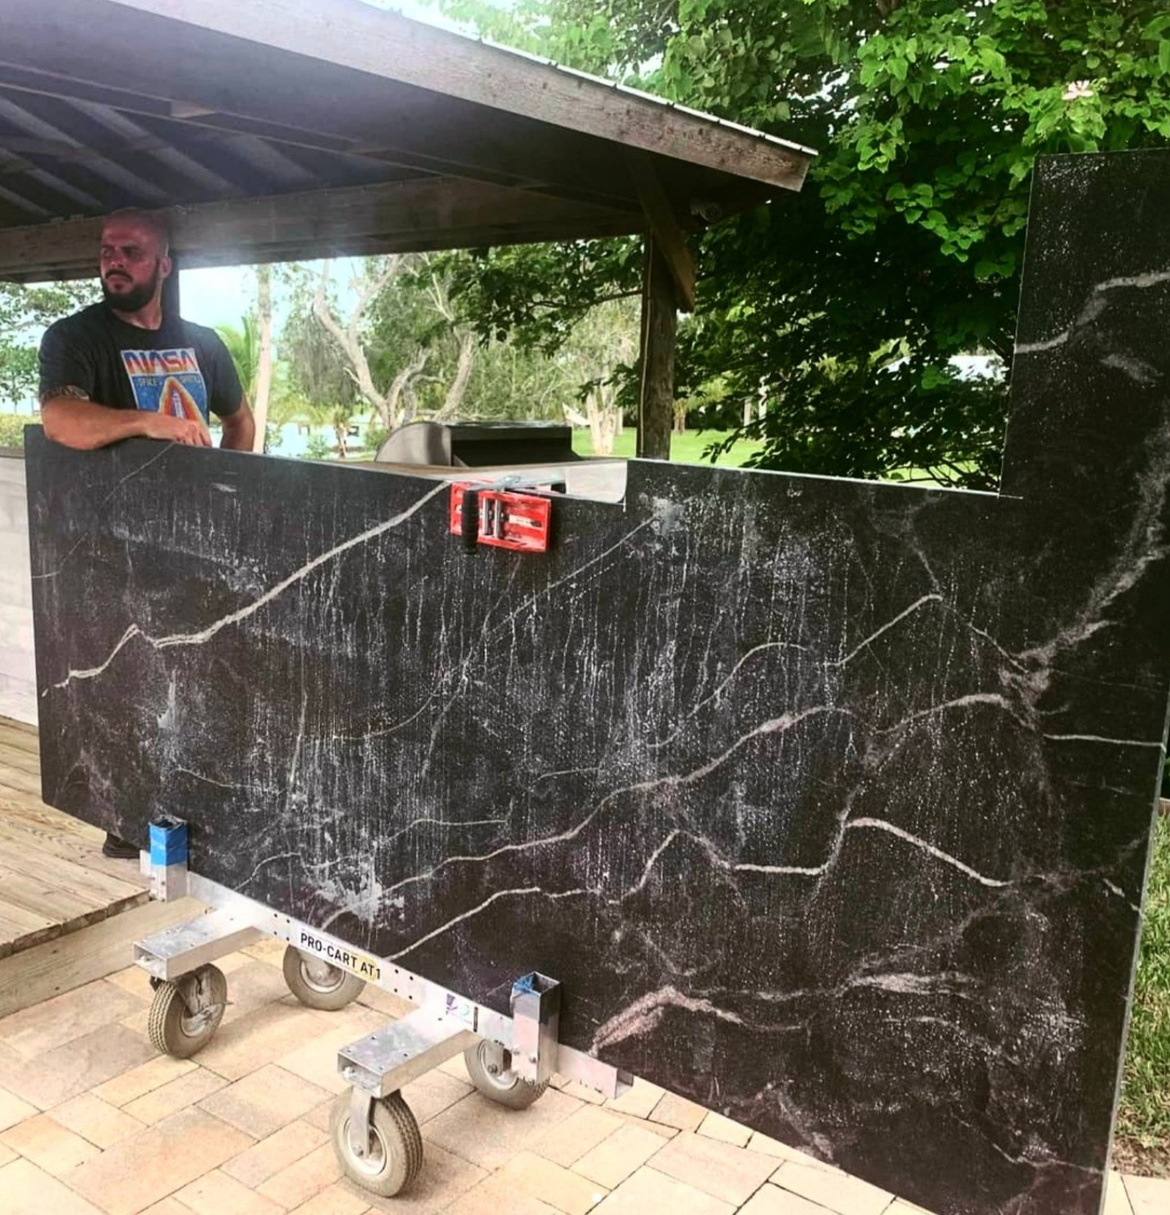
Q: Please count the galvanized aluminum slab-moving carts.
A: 1